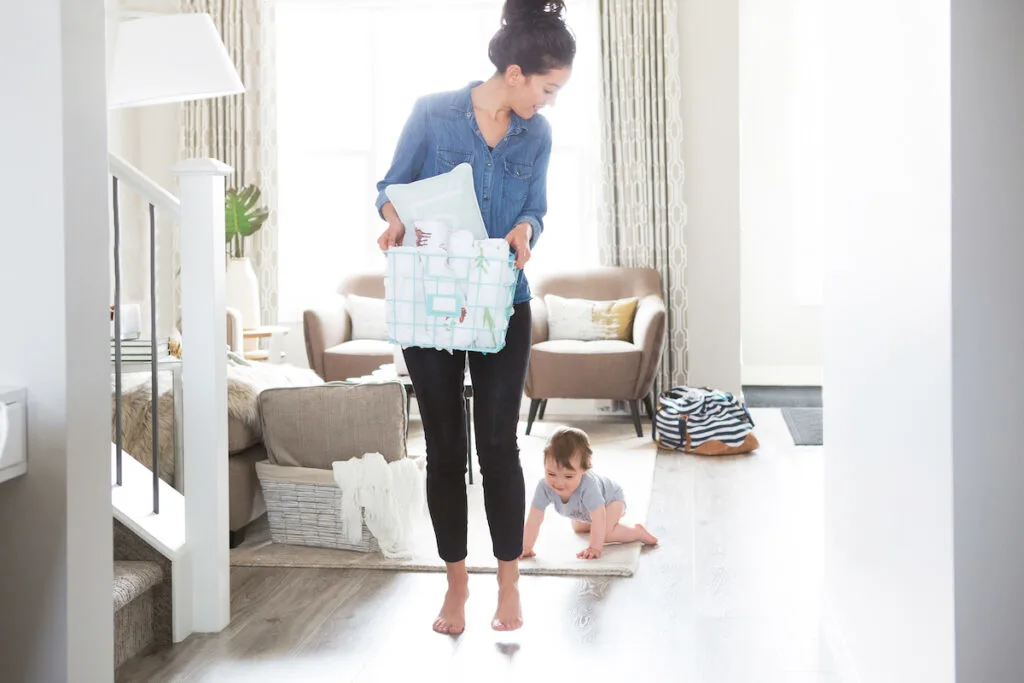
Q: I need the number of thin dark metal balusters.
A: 2